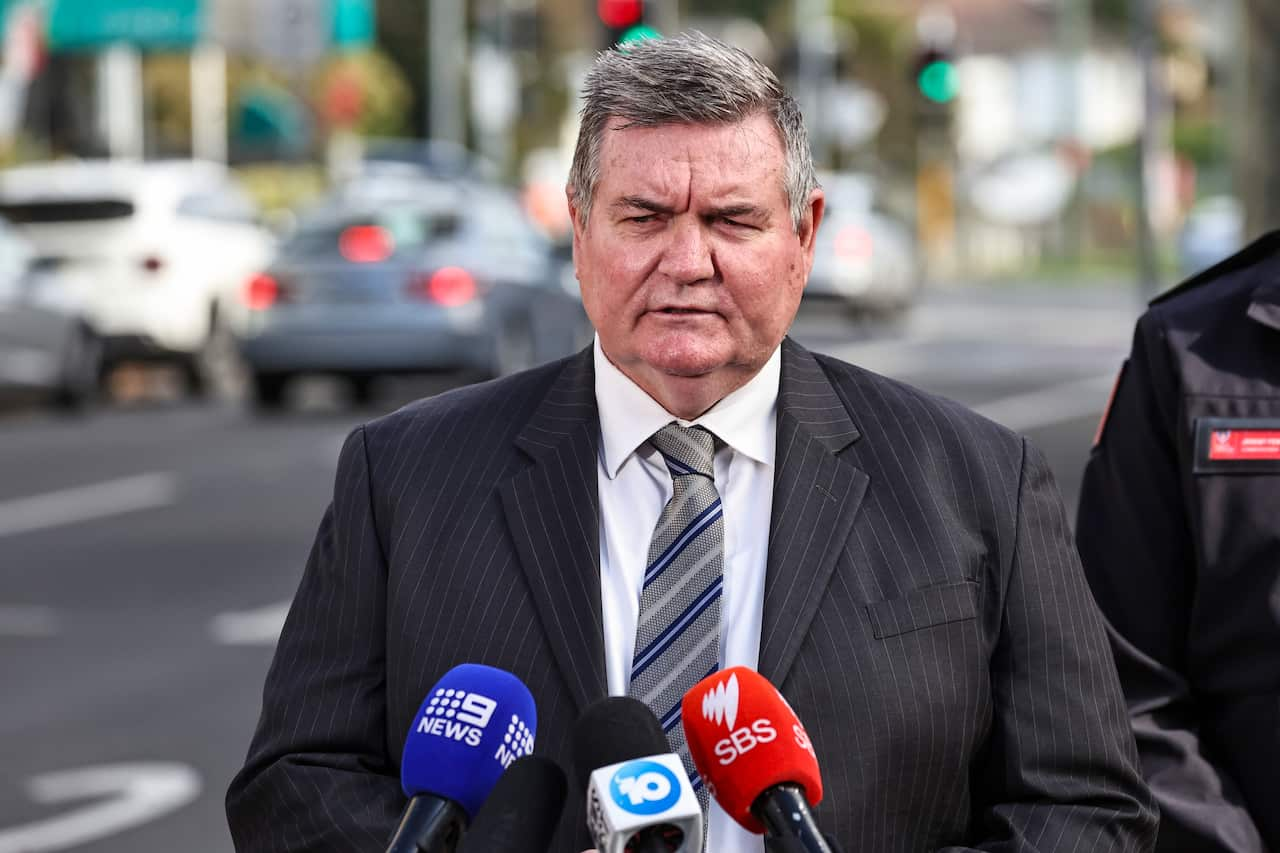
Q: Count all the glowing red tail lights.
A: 3